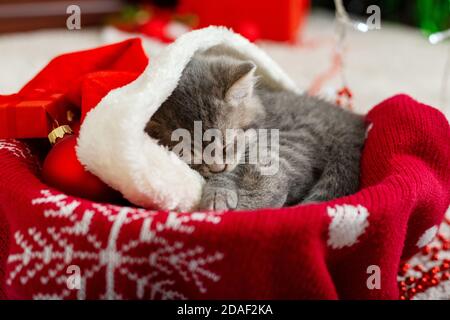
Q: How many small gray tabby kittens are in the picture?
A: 1